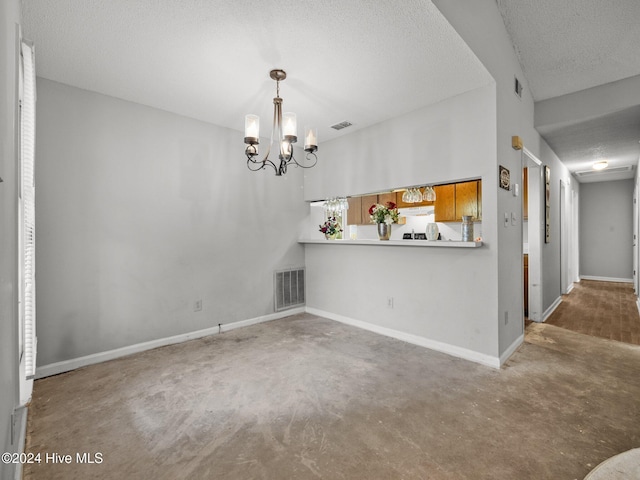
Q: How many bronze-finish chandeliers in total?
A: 1